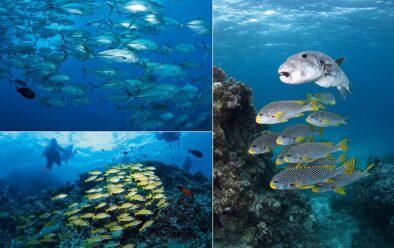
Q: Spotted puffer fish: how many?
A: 1